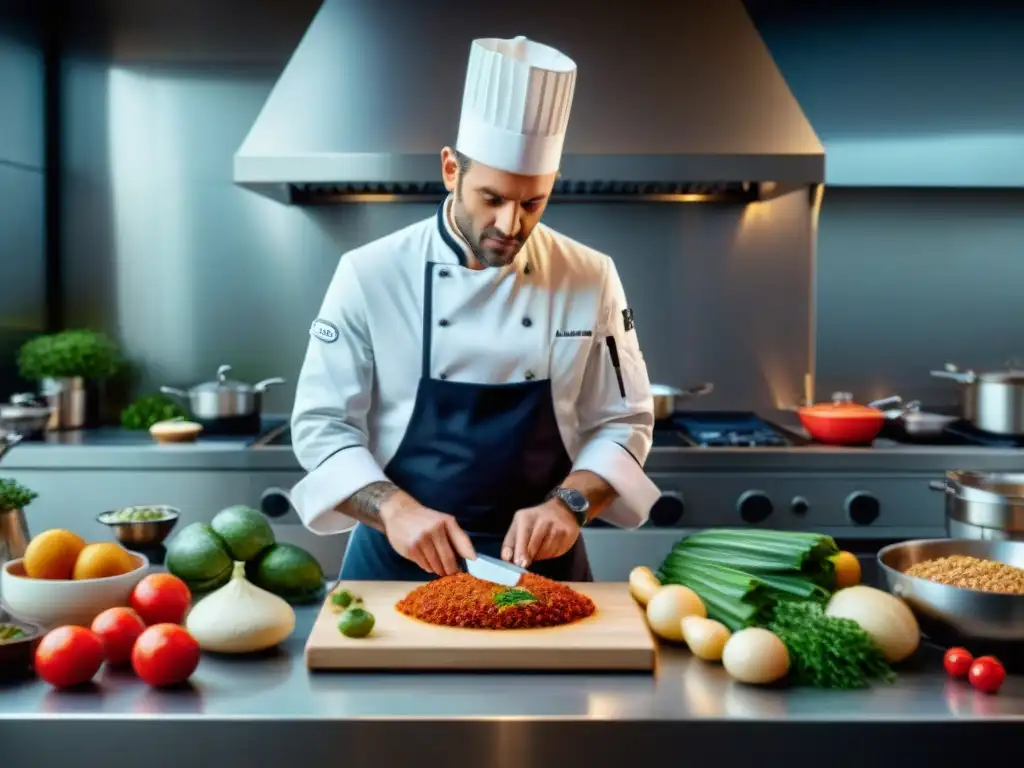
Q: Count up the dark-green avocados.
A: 3